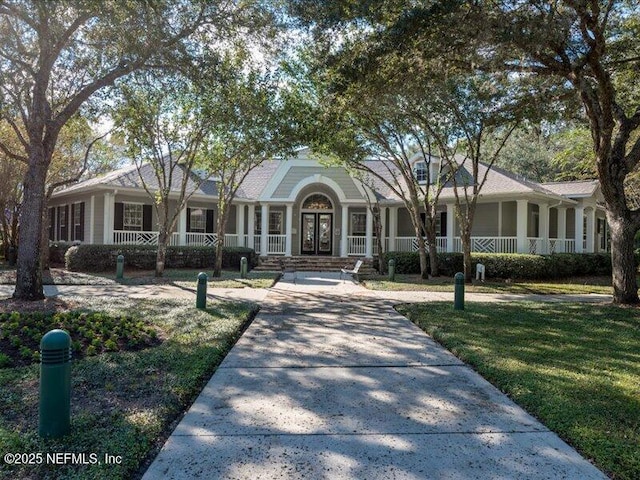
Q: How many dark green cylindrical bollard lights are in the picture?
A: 6